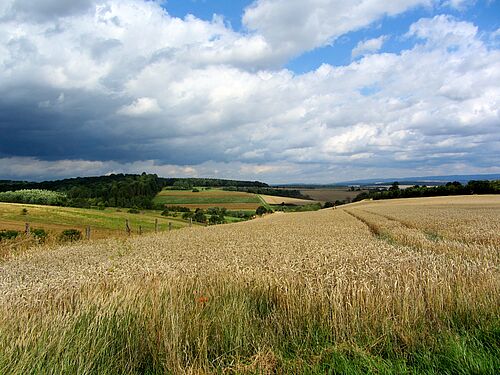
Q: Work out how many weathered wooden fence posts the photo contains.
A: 7